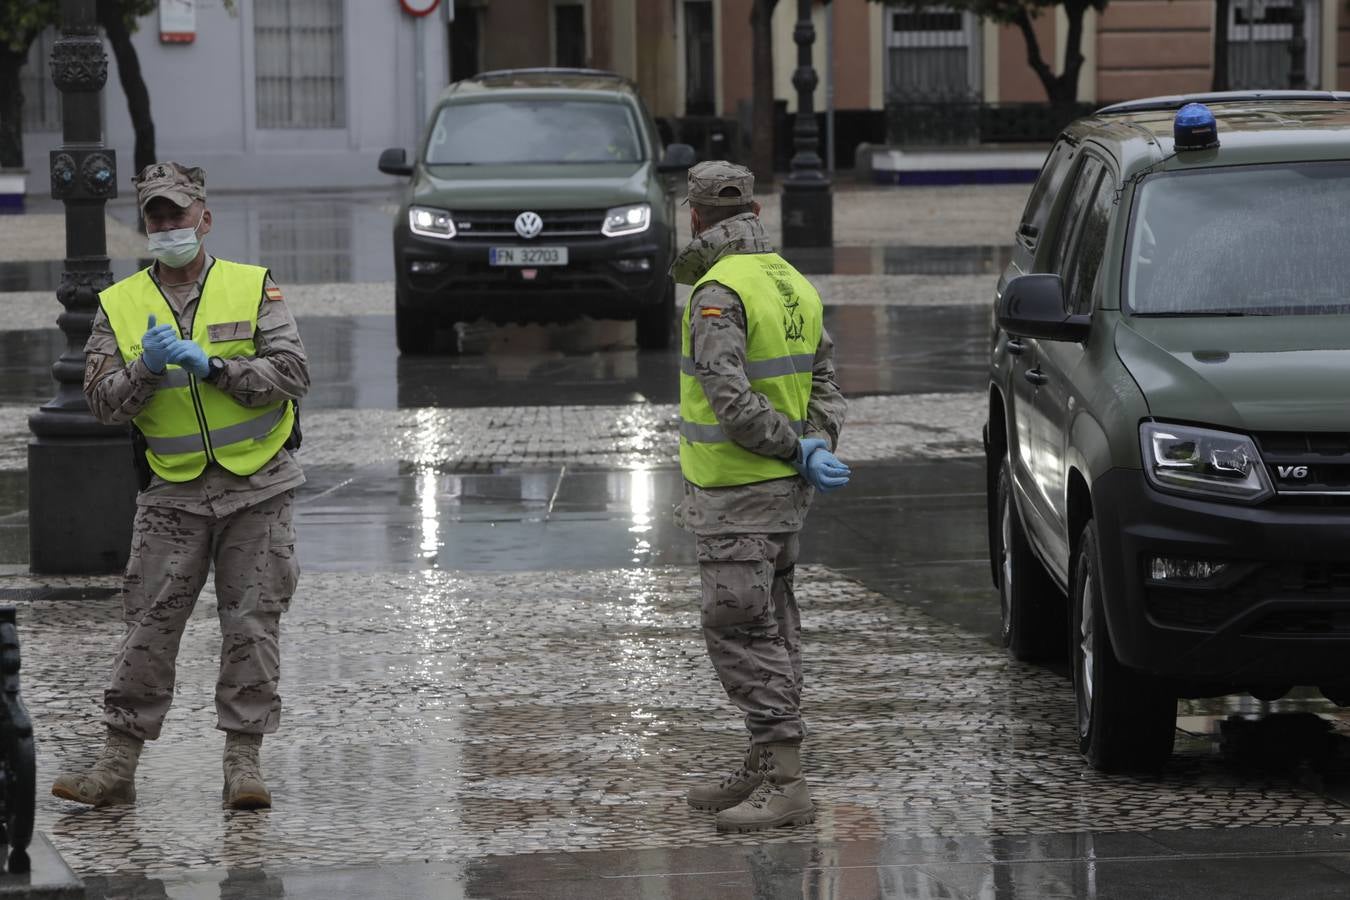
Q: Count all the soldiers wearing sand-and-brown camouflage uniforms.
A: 2